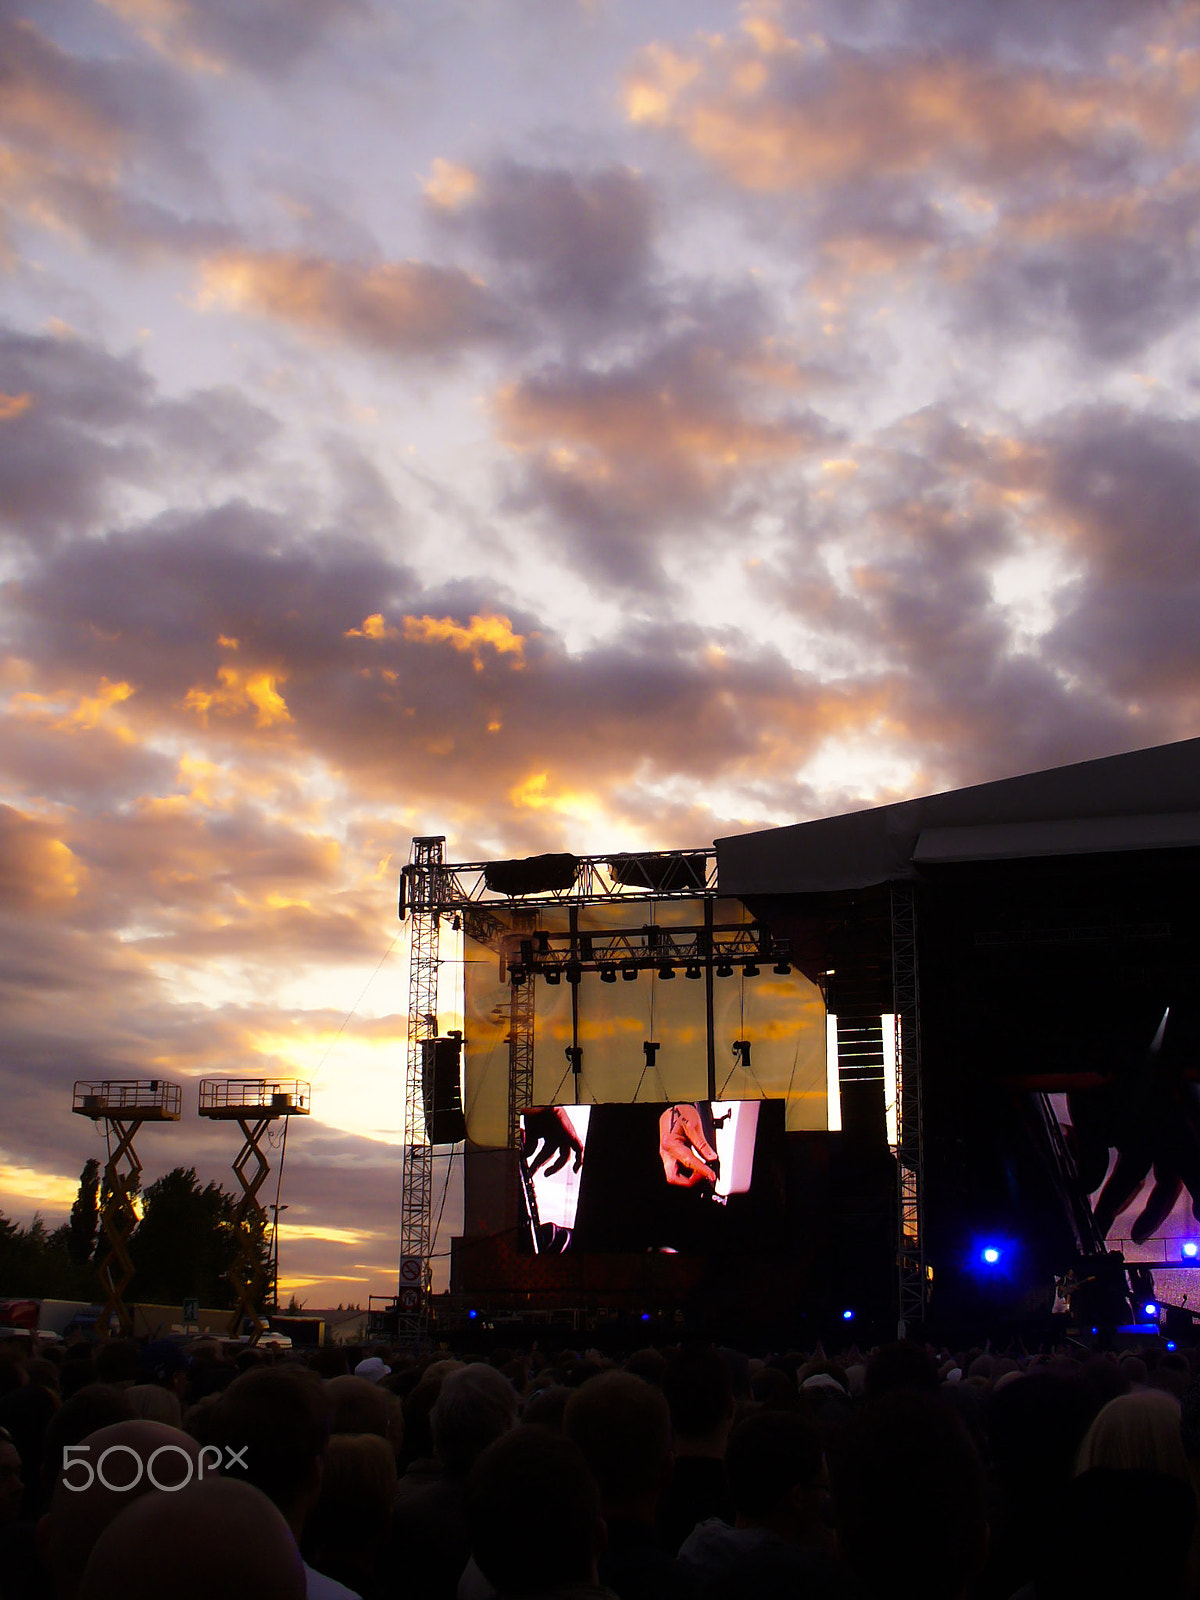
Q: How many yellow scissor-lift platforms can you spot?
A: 2